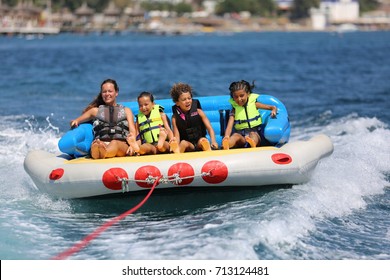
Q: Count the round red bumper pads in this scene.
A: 4